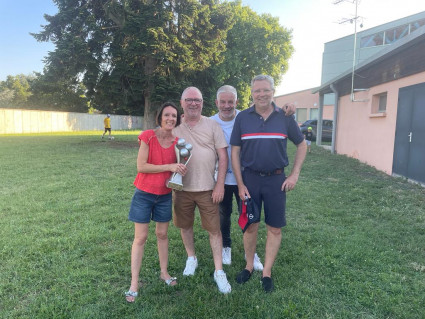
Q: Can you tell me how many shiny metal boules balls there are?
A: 3